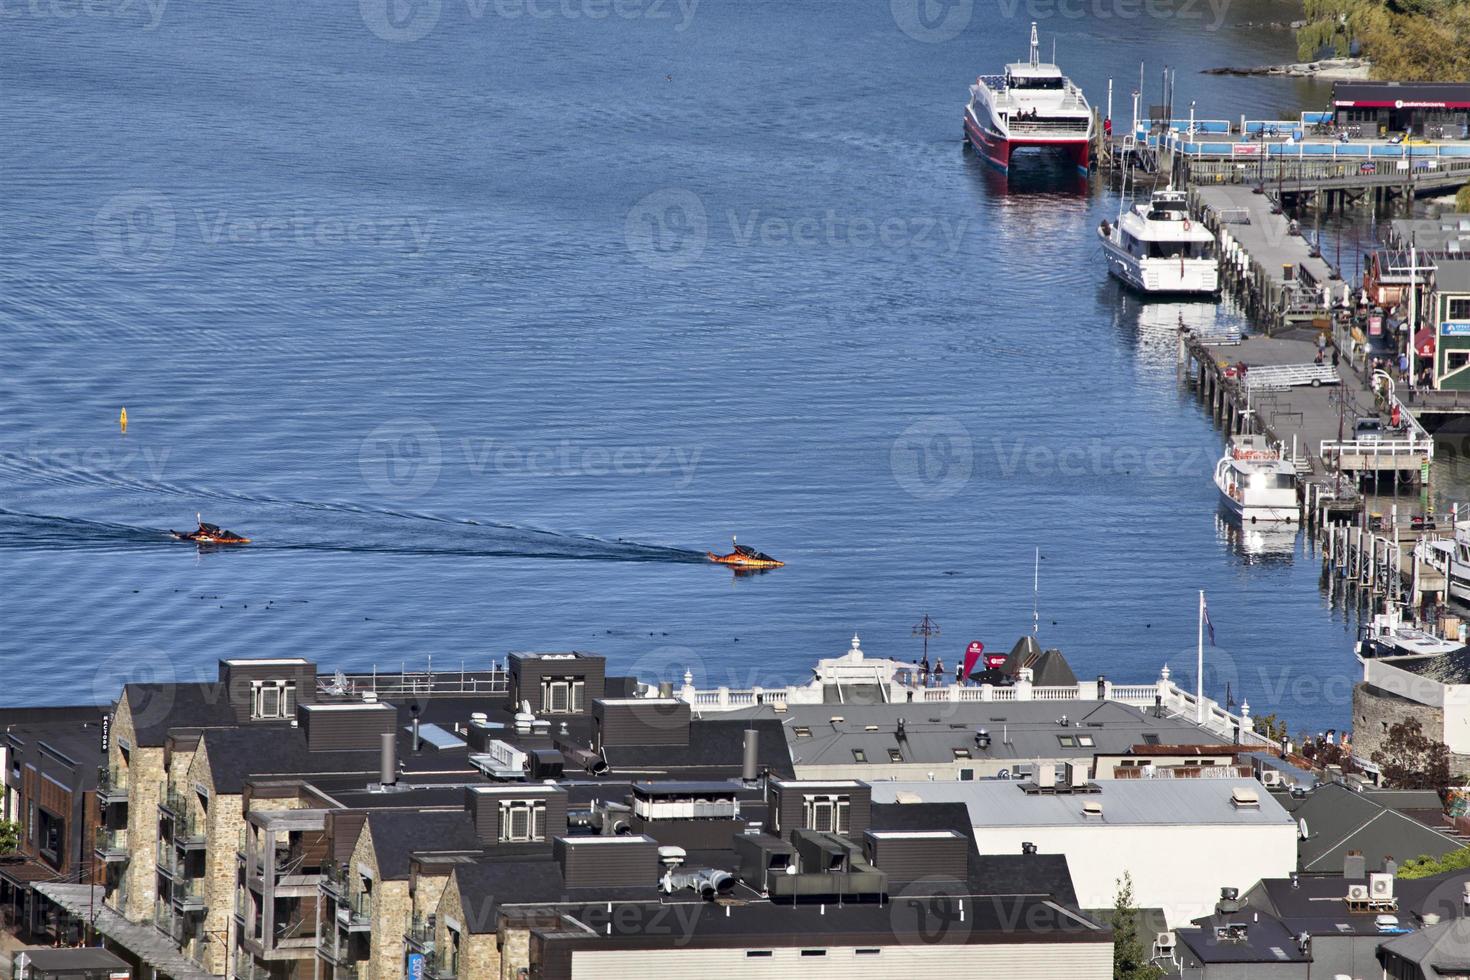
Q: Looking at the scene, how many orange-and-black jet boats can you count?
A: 2